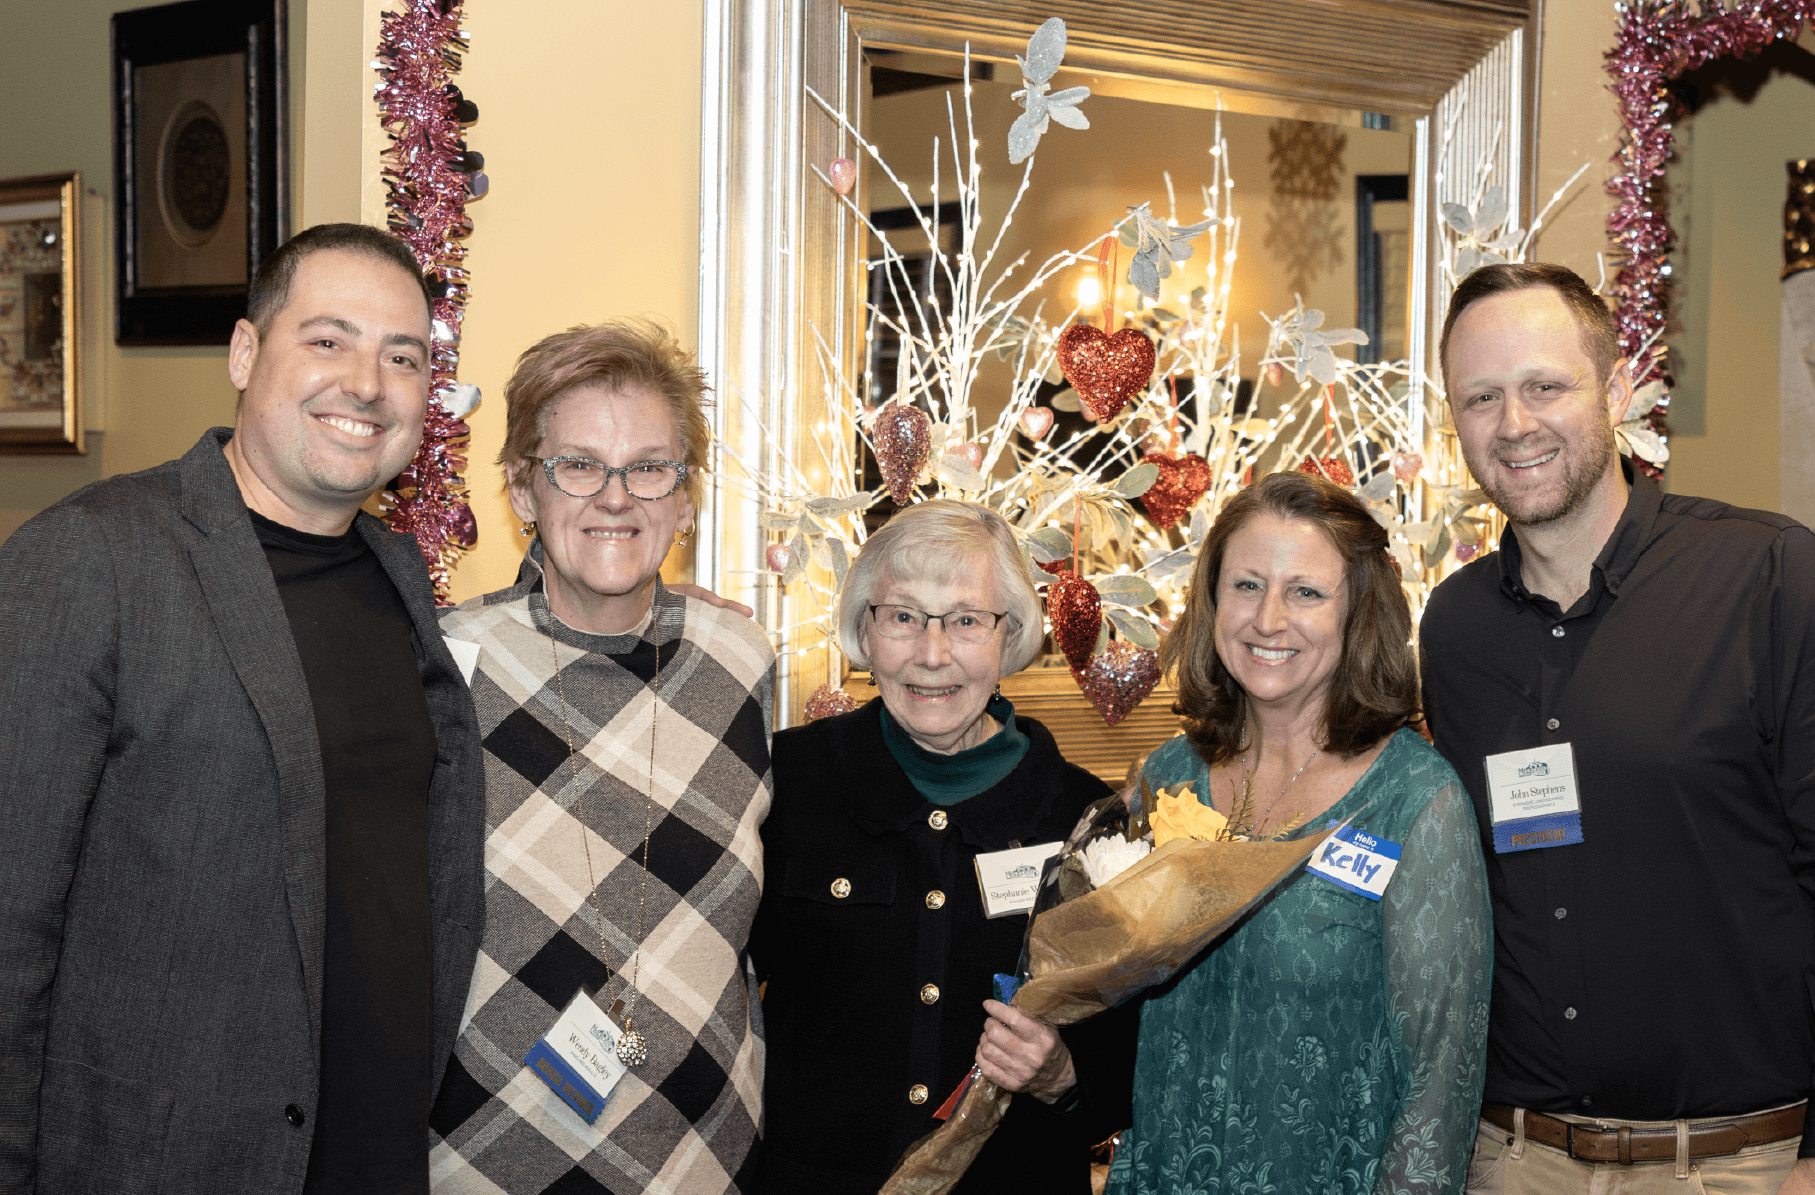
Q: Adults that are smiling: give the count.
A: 5